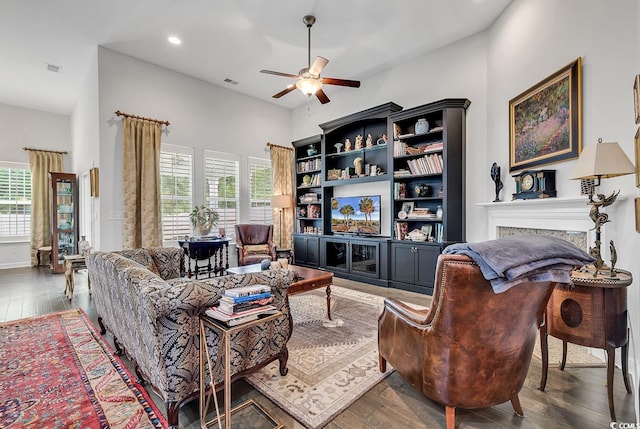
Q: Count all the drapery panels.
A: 3